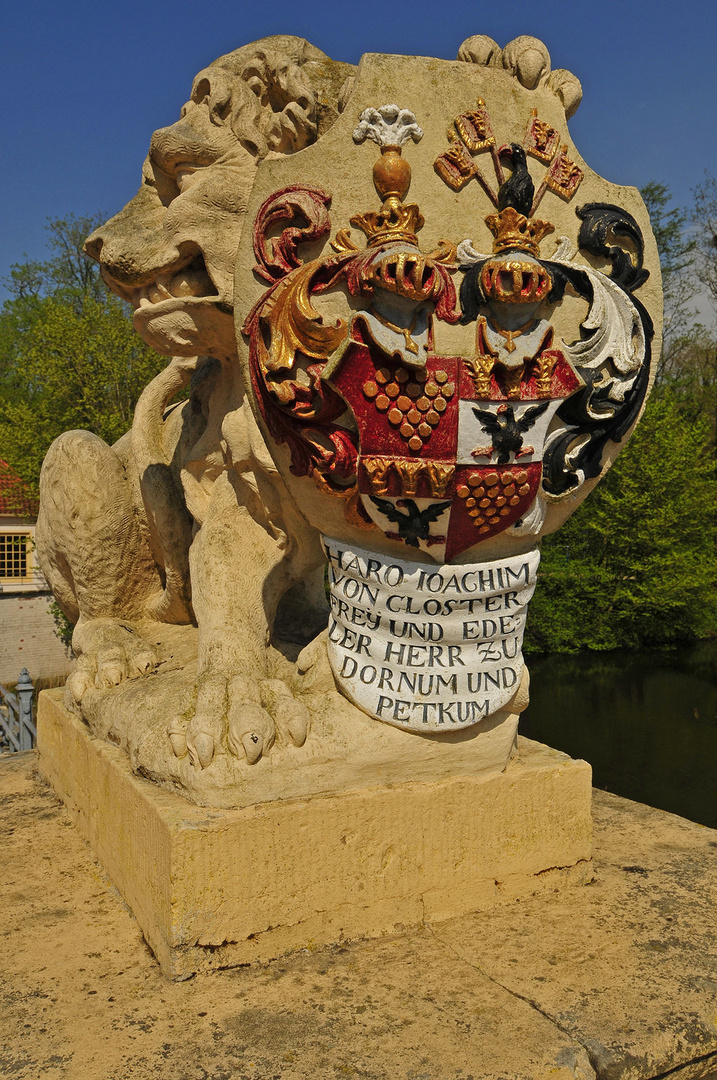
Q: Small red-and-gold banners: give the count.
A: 4